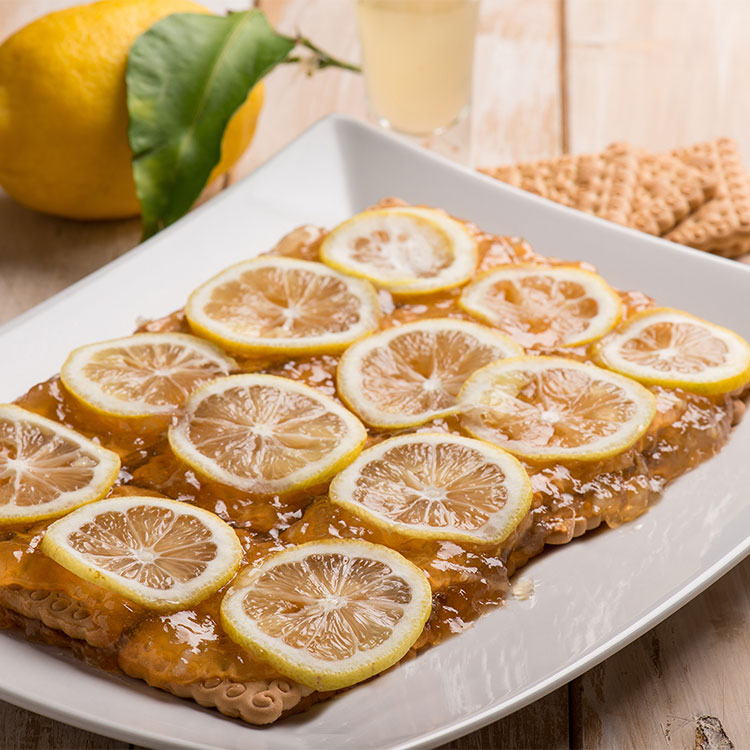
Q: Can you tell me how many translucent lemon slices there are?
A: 12